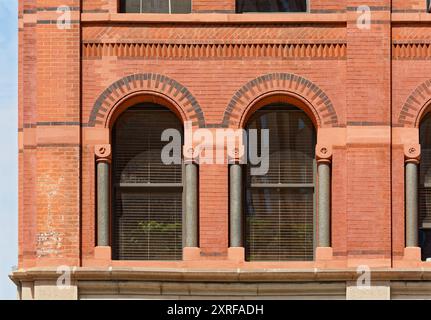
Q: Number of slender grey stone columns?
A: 5